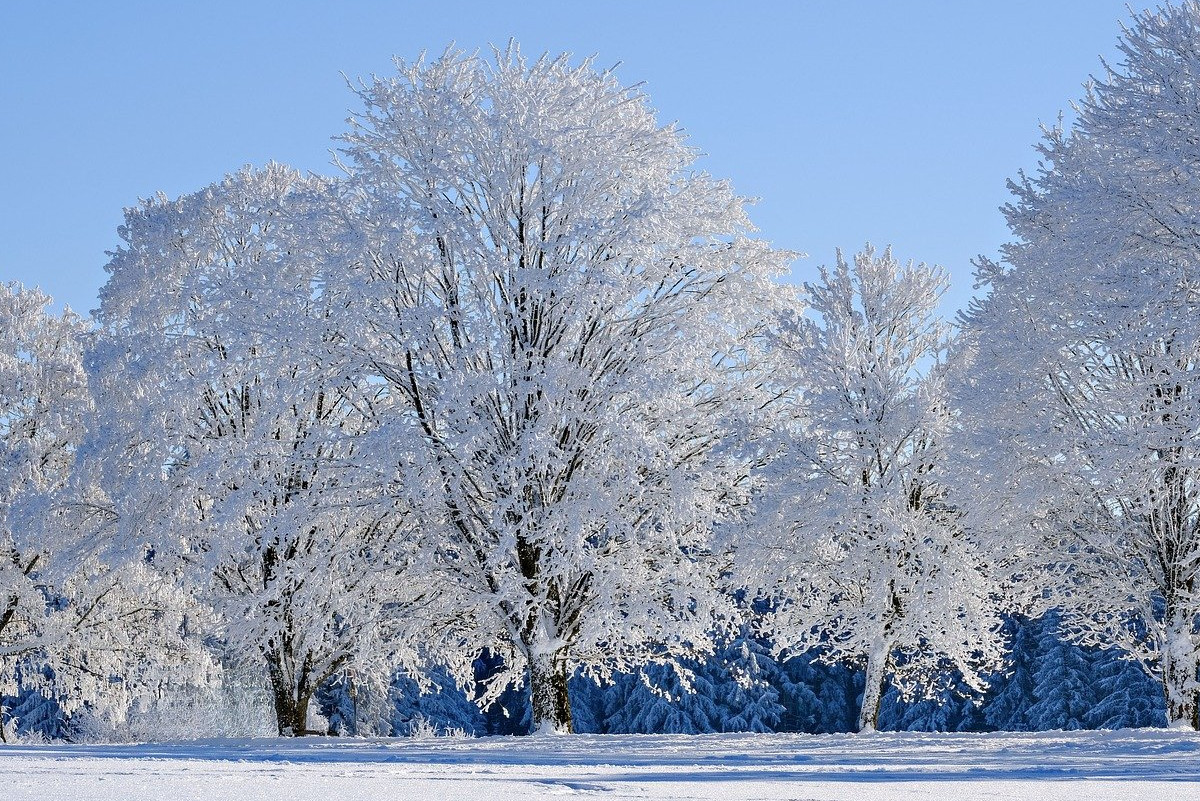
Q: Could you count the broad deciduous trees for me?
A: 5